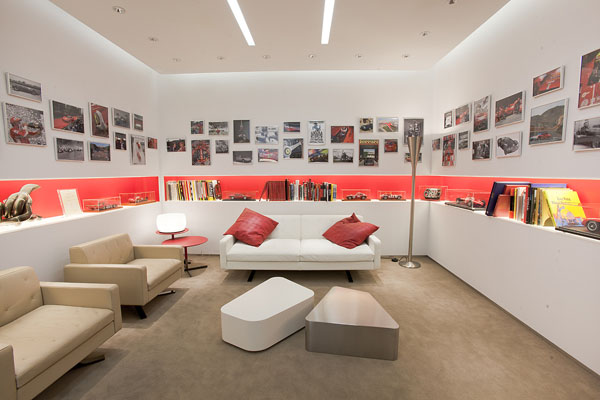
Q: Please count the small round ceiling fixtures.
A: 10